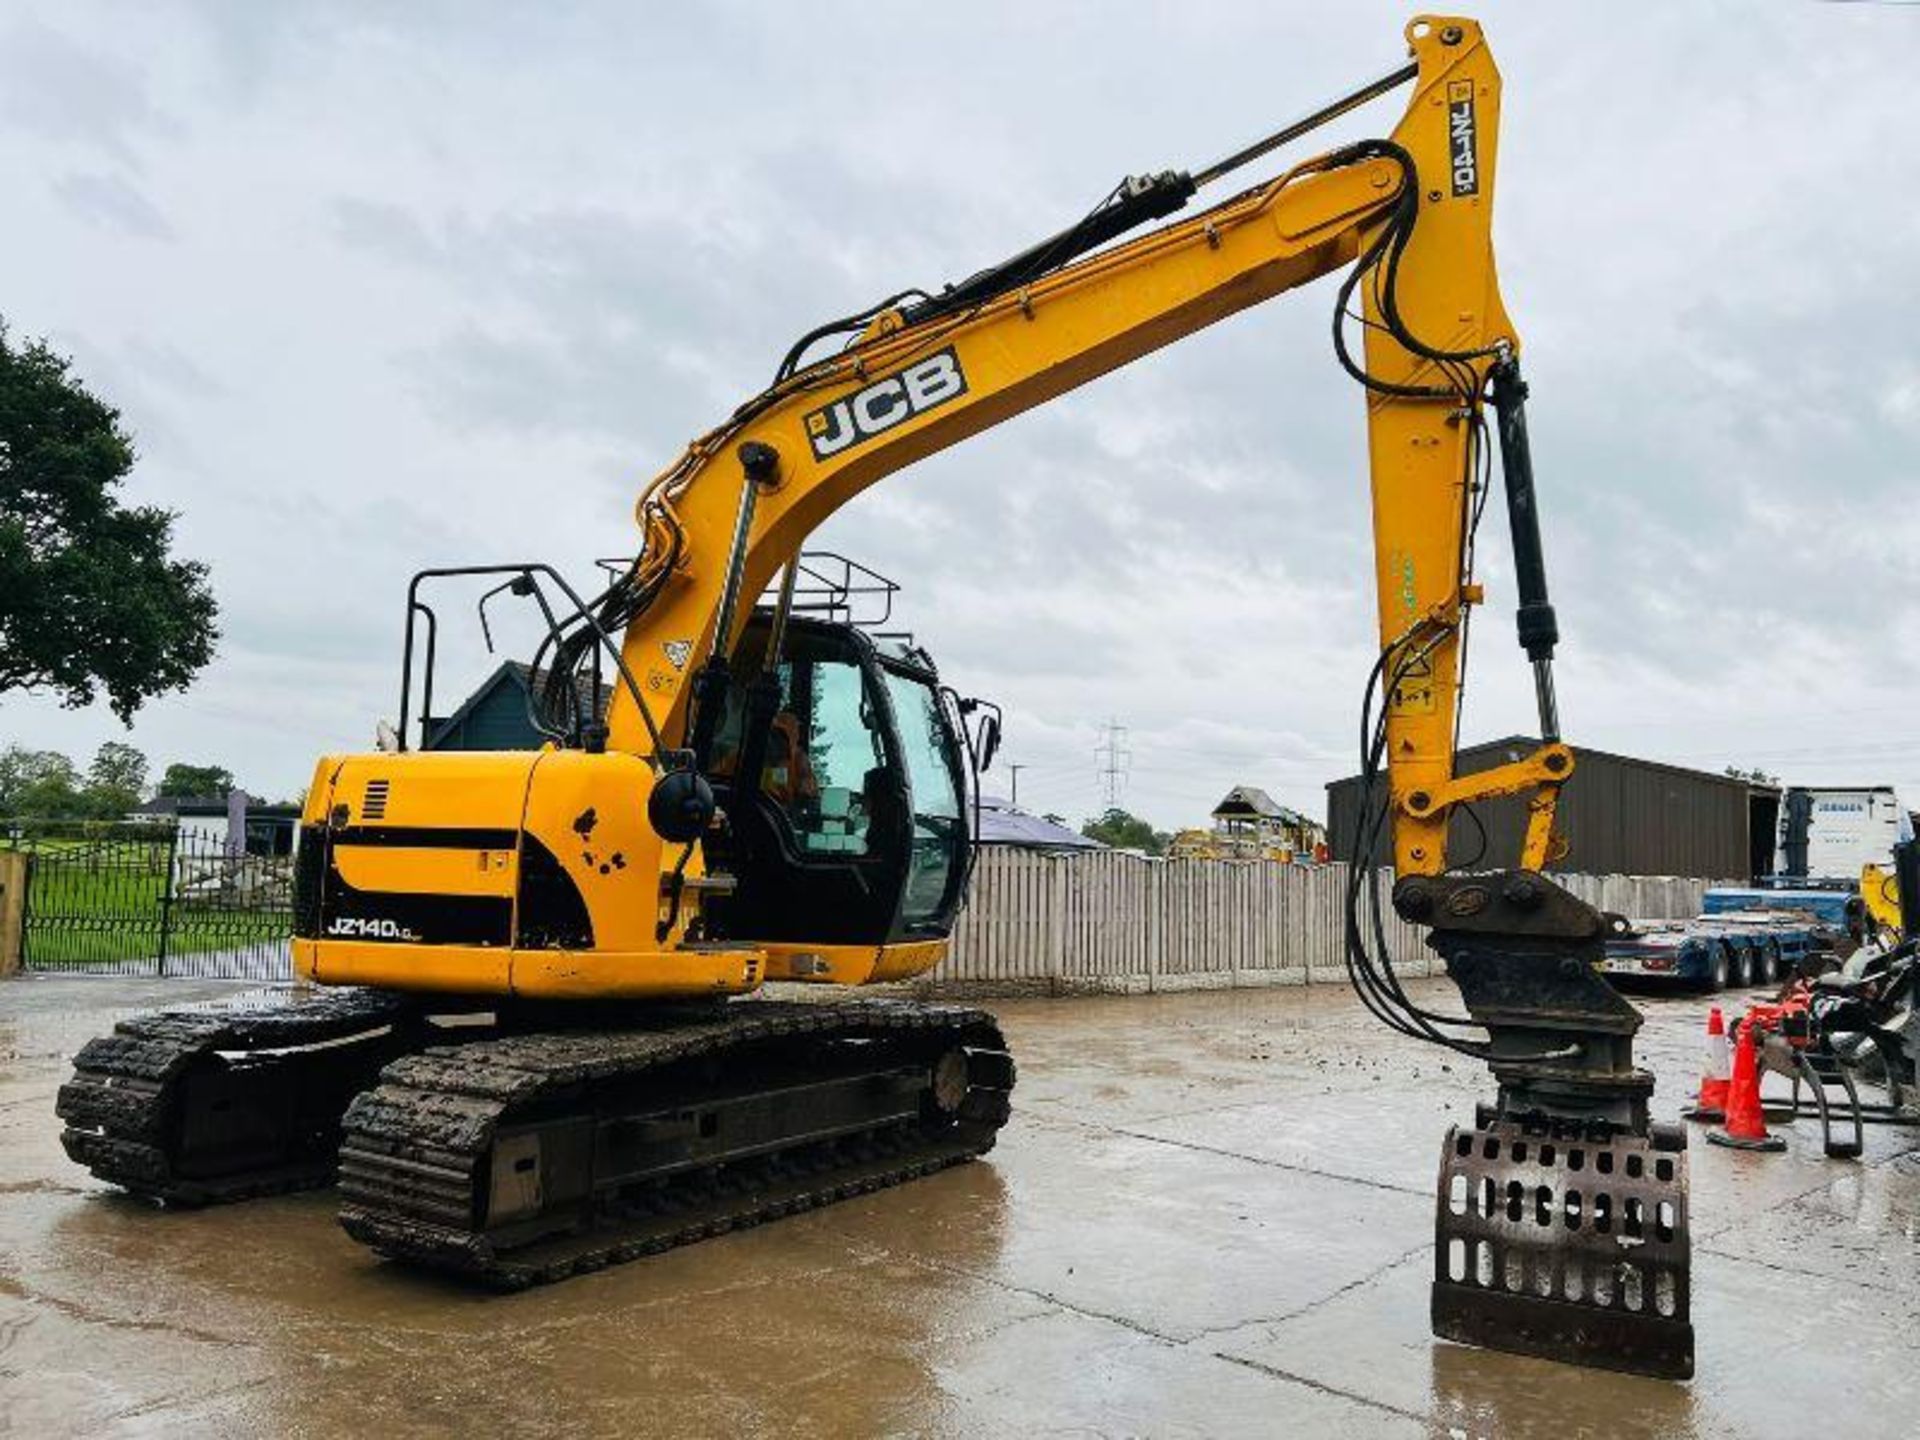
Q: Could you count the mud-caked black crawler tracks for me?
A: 2